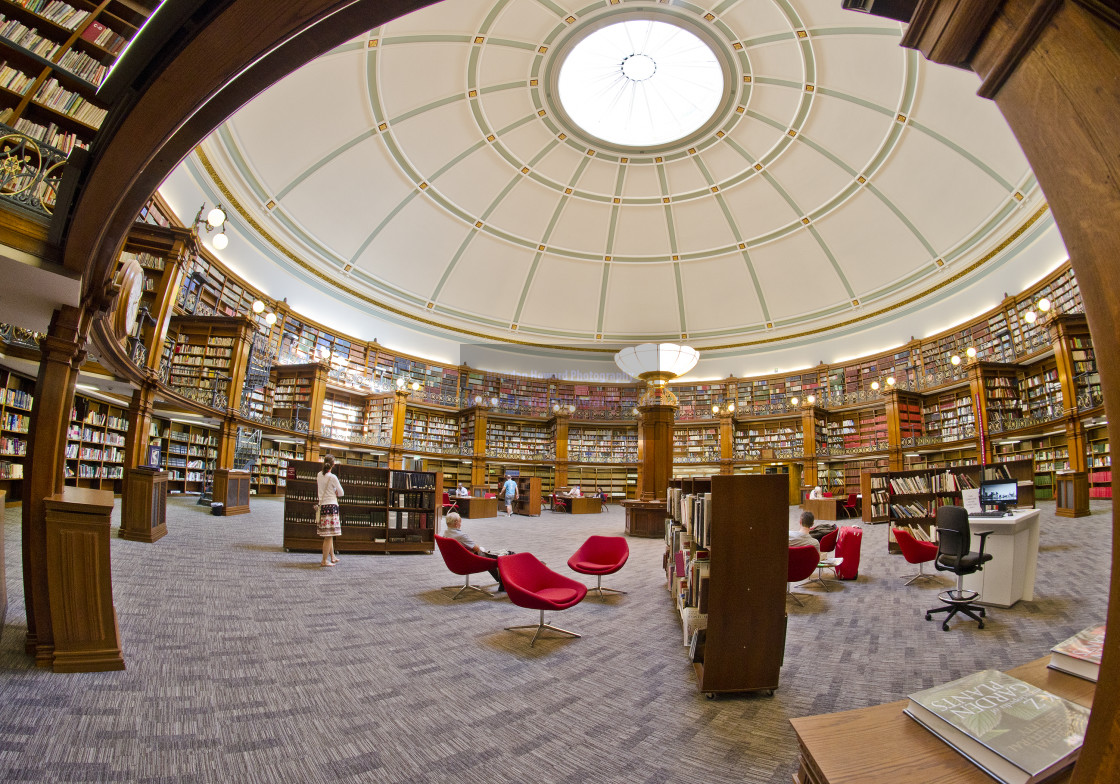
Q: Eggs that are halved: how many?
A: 0